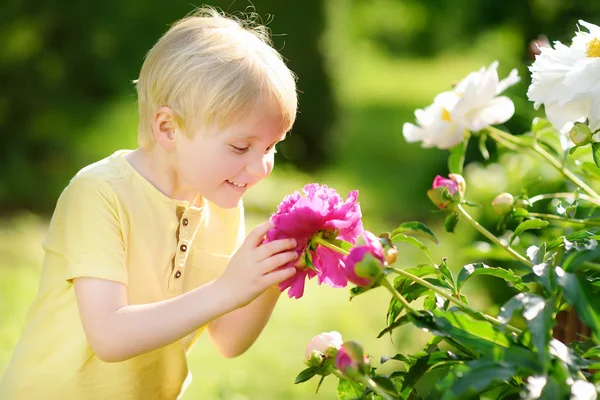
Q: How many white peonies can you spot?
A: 2